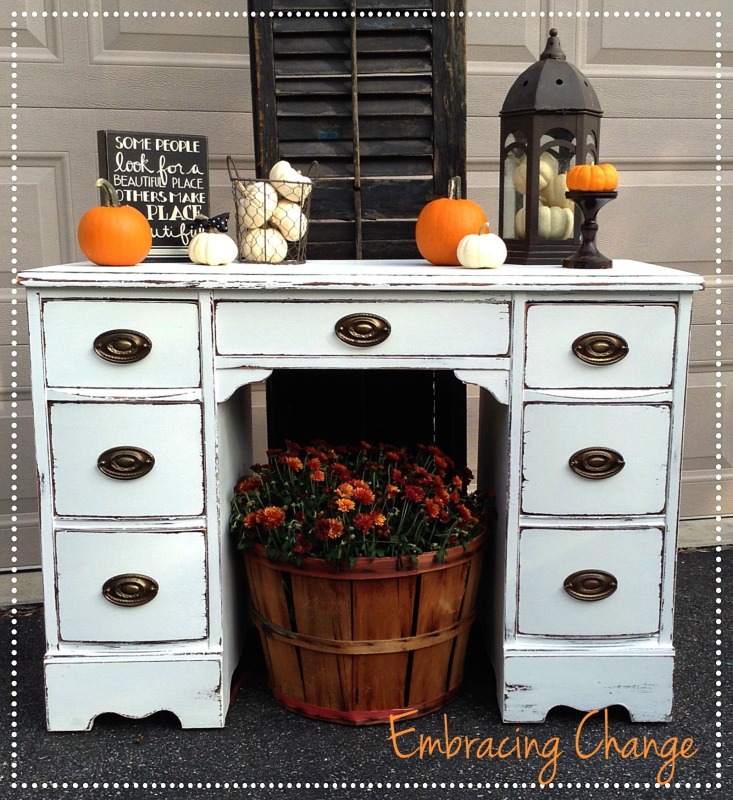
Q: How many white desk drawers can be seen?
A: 7